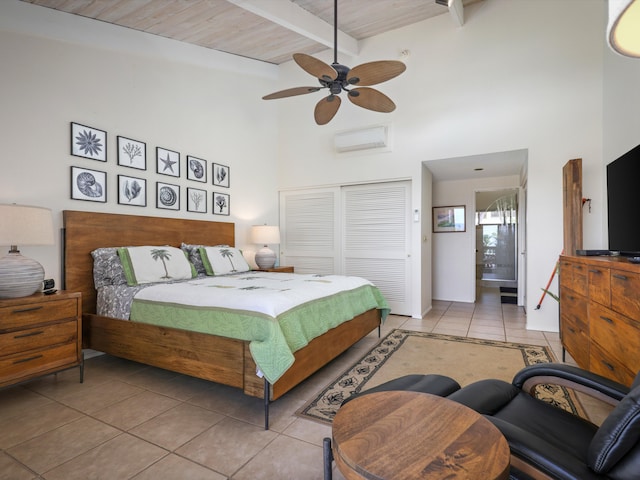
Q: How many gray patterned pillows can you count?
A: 2